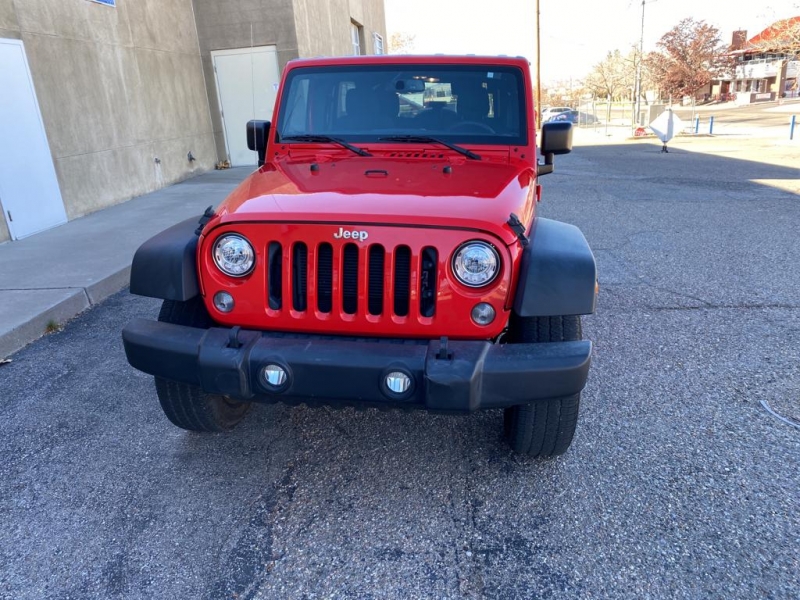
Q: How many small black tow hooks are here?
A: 2